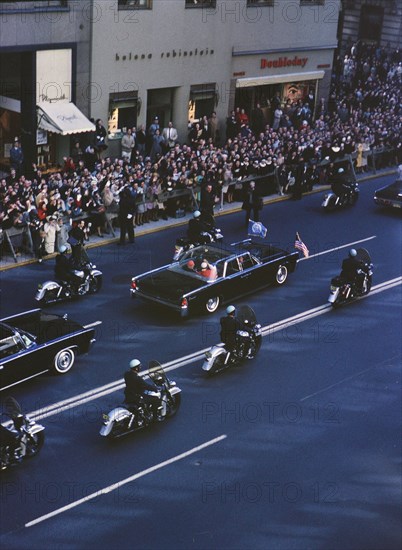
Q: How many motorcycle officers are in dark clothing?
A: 7